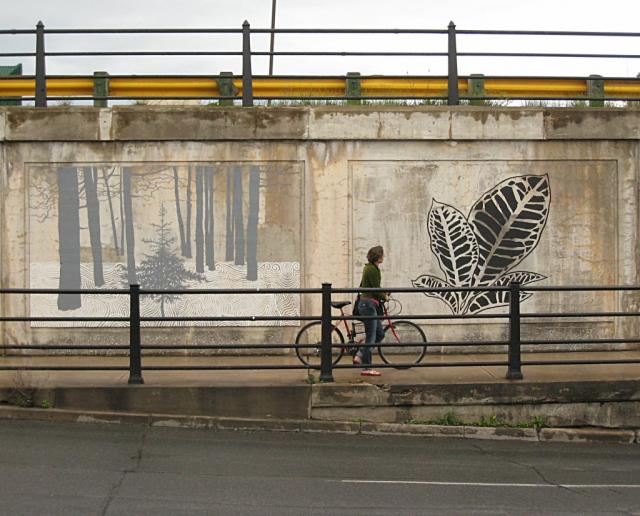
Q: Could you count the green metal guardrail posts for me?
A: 5